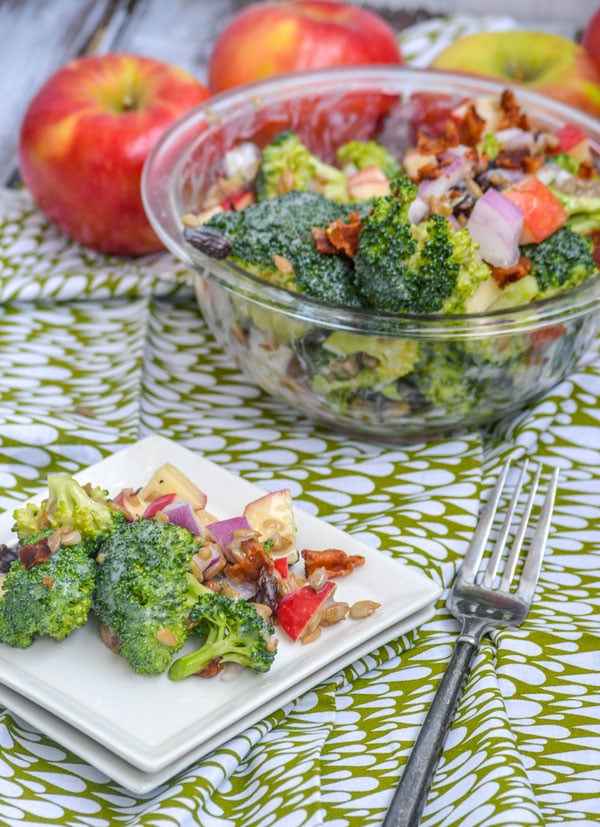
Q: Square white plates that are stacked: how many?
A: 2